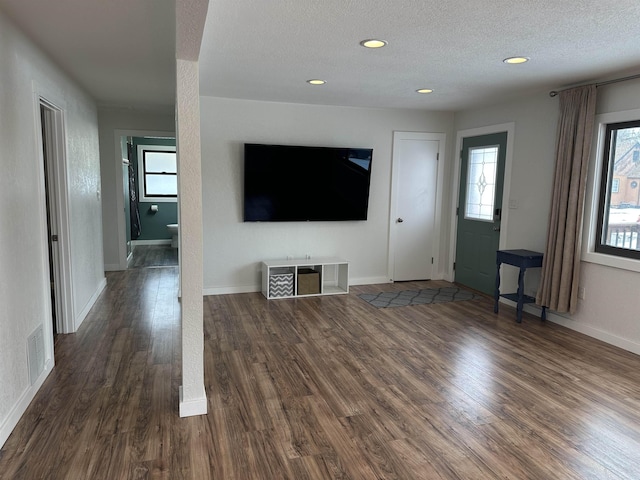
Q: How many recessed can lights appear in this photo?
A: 4